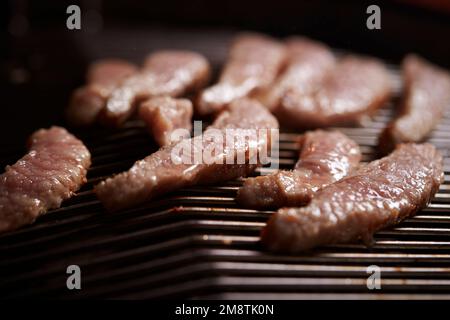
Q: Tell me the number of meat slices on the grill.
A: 11